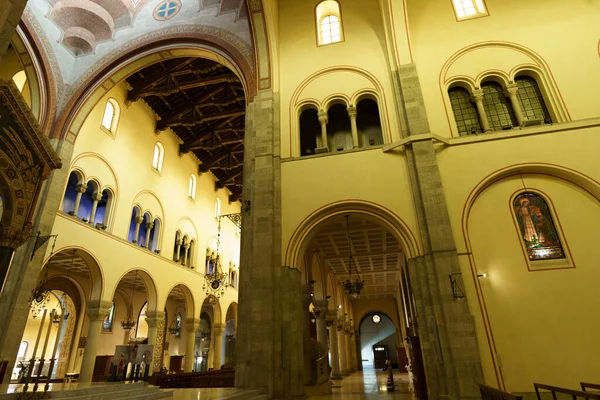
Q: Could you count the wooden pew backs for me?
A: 3